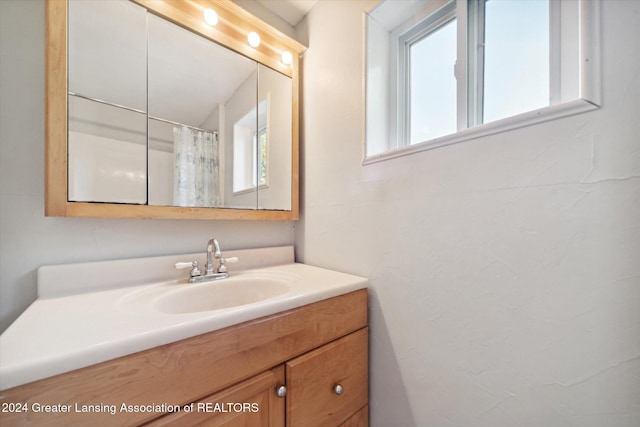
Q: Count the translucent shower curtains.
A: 1